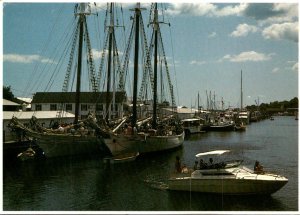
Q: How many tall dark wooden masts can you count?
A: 4